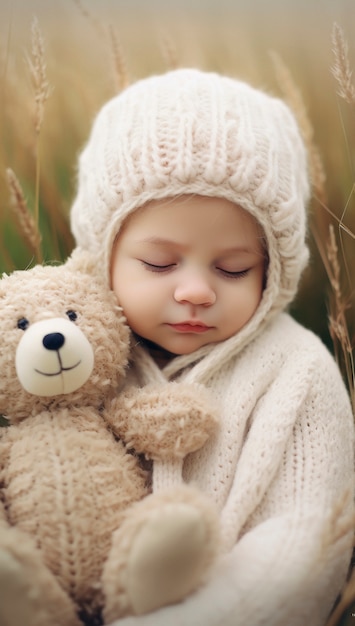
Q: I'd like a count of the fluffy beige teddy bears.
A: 1